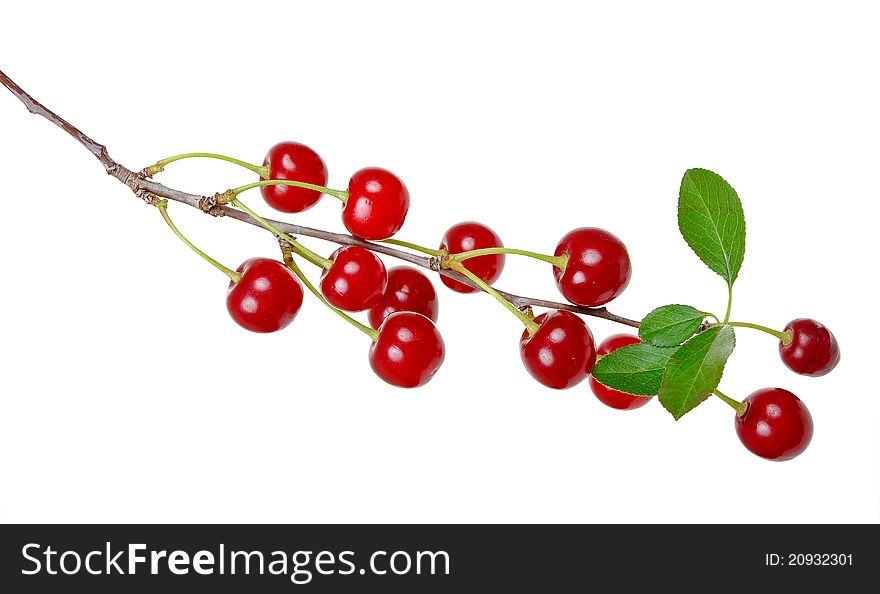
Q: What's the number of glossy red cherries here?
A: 12